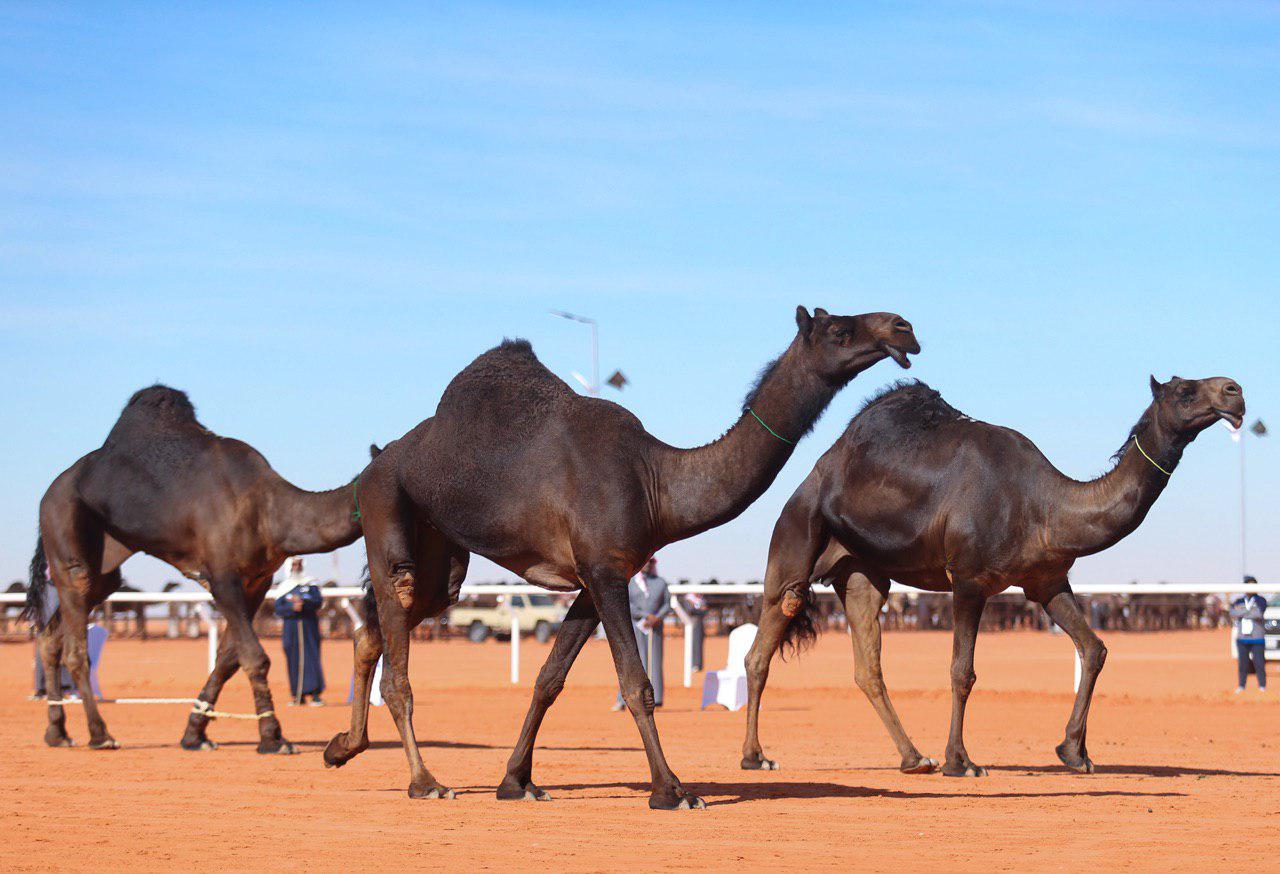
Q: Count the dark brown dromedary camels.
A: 3